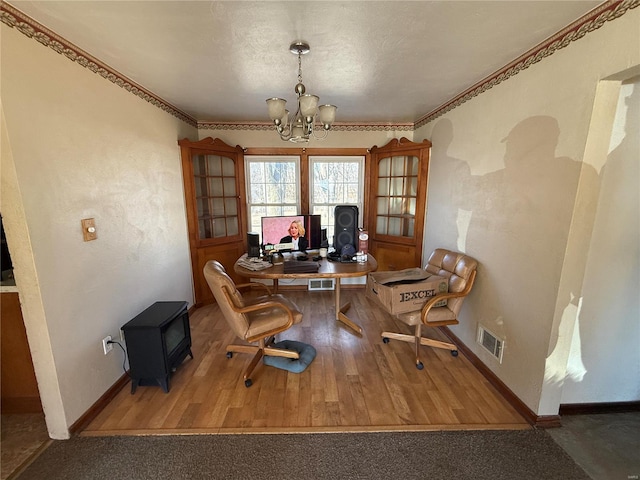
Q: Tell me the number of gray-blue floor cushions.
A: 1